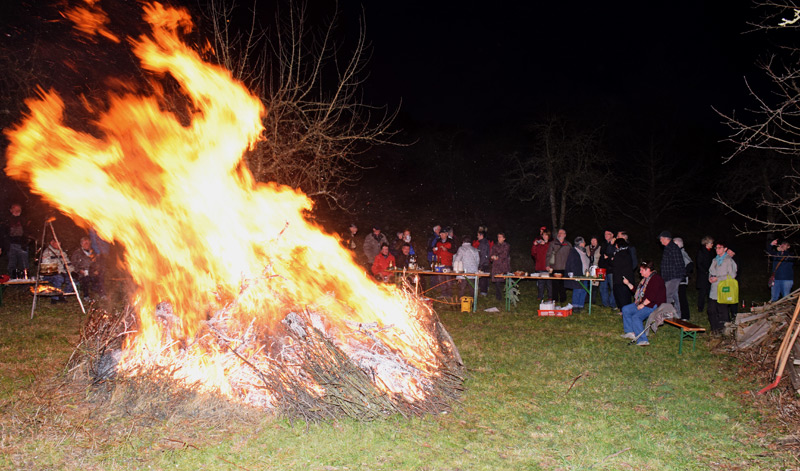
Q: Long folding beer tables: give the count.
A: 2